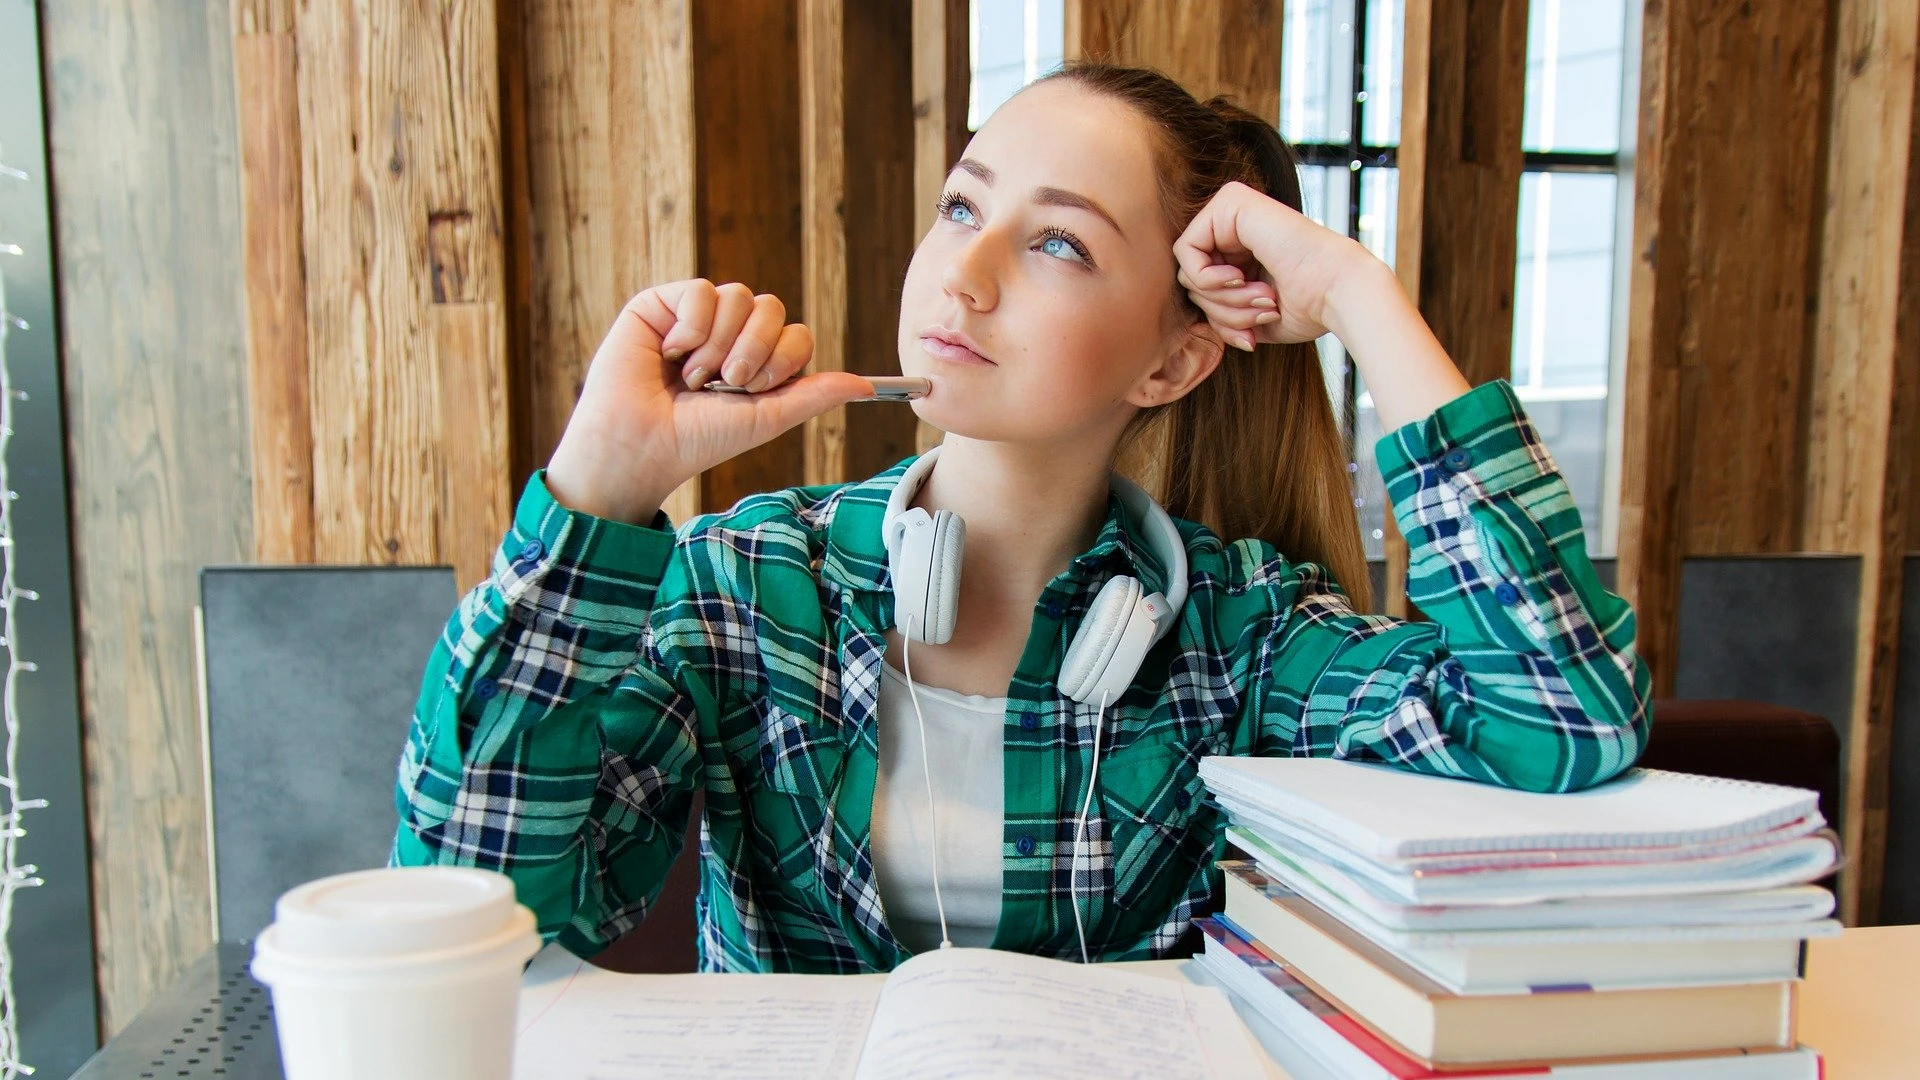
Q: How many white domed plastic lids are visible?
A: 1